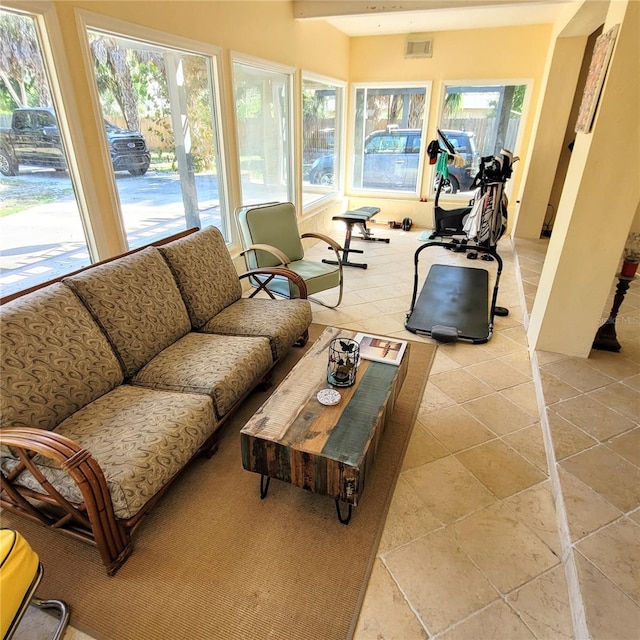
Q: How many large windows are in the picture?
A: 6